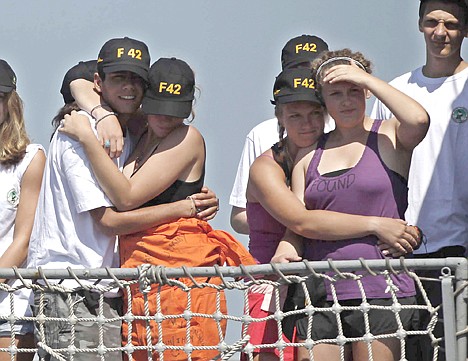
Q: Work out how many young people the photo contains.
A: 8